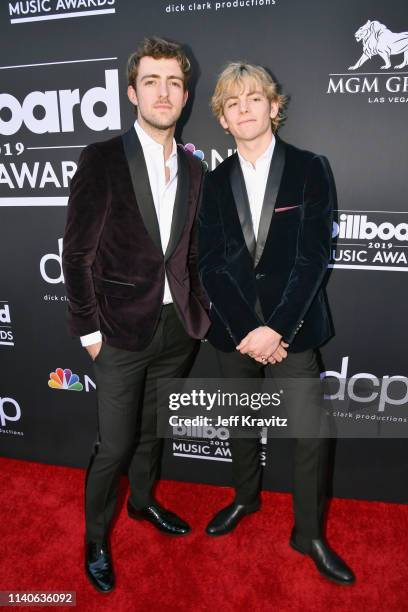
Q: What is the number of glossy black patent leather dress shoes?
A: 2